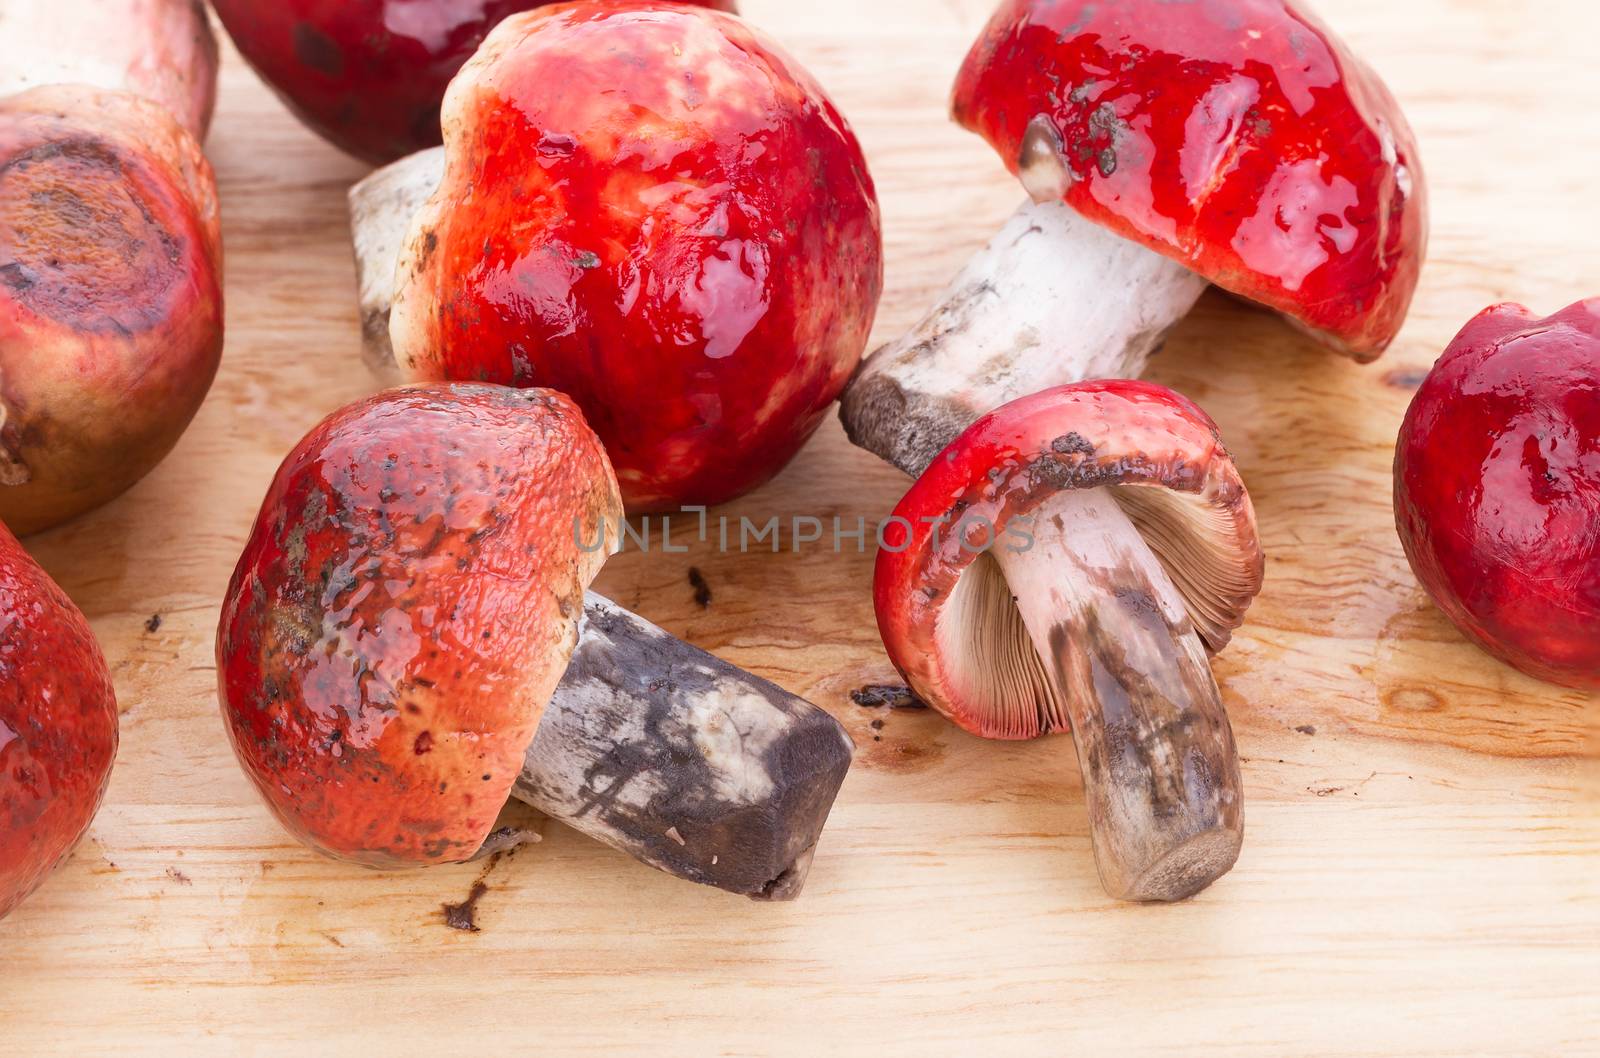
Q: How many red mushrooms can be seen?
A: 8